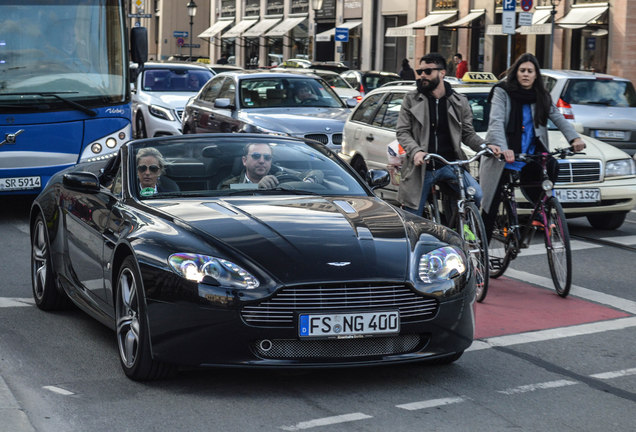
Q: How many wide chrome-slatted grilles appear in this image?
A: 1